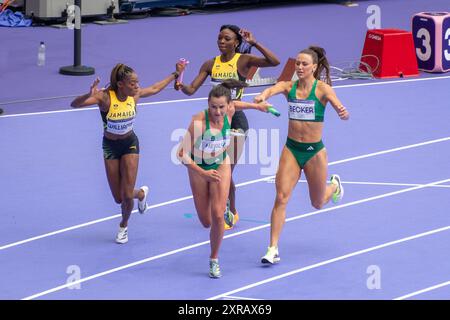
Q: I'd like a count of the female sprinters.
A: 4